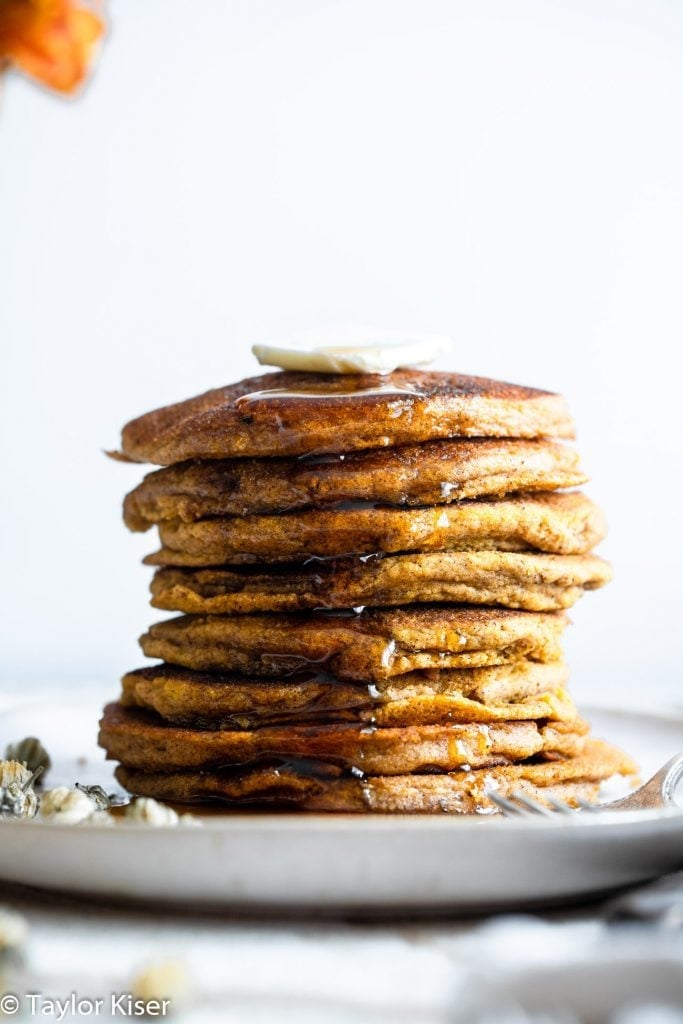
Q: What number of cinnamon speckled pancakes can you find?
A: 8